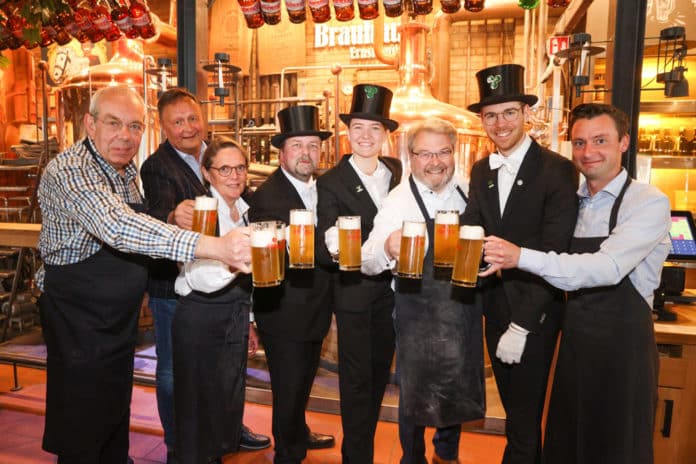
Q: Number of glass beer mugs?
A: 8